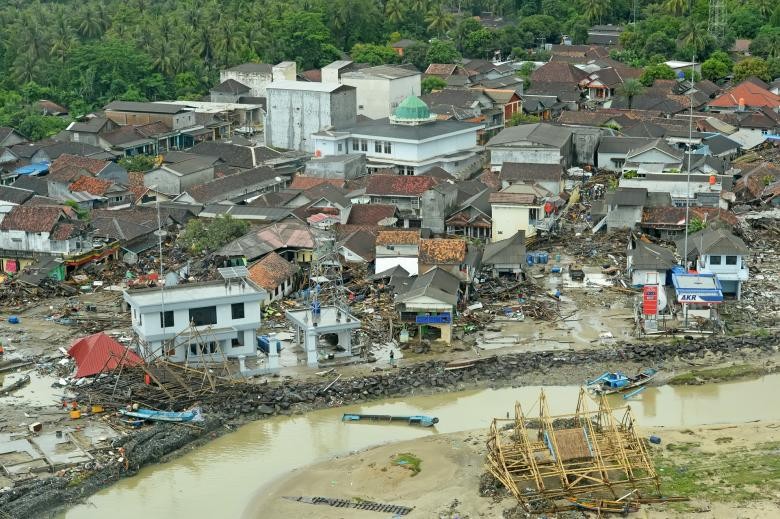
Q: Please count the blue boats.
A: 3